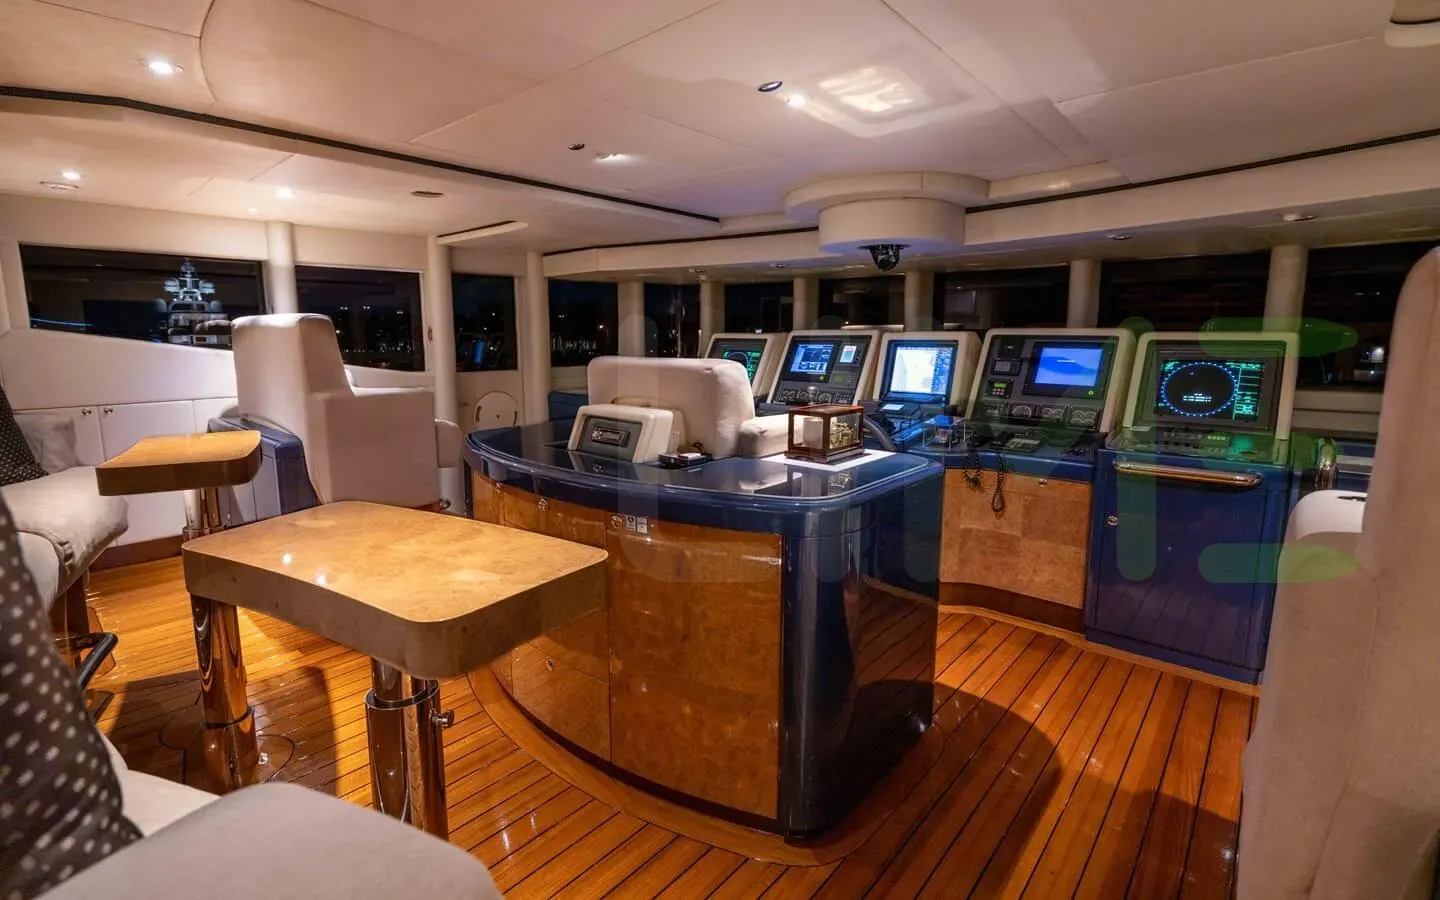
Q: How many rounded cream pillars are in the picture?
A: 9